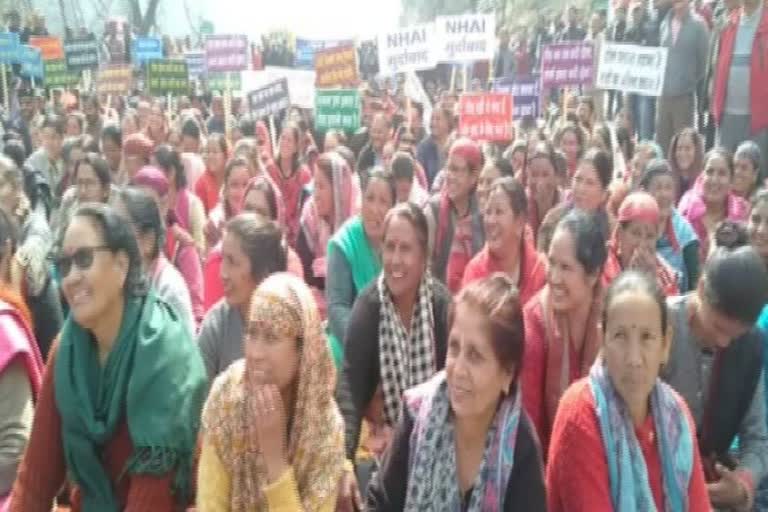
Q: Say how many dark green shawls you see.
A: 1